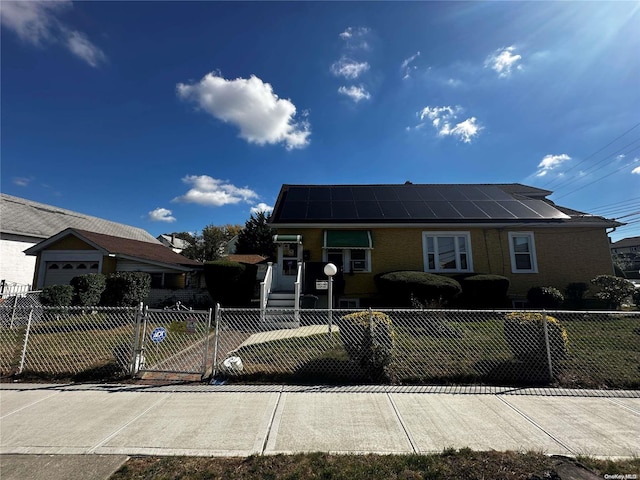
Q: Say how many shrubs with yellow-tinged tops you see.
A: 2